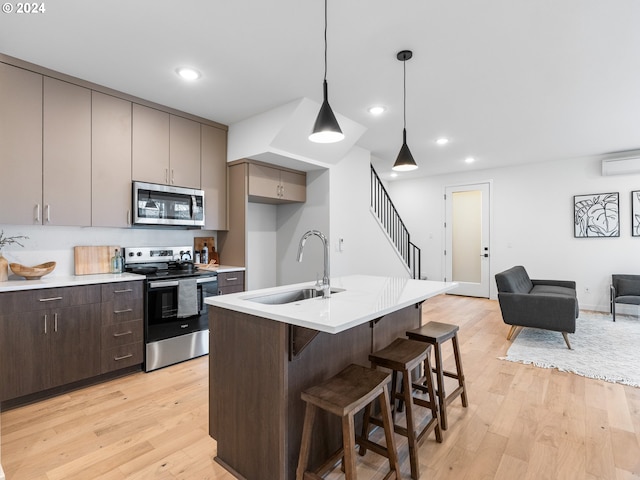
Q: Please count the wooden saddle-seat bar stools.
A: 3